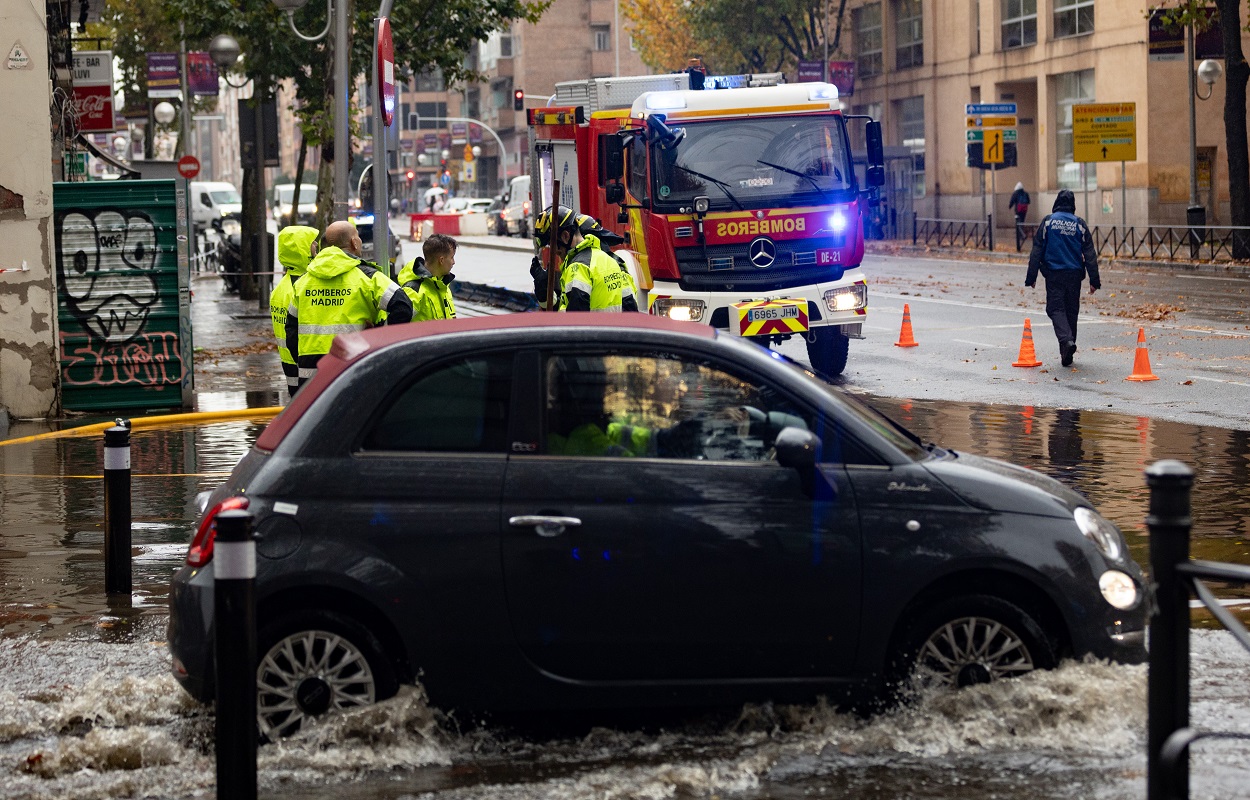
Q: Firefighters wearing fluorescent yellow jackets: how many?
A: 5